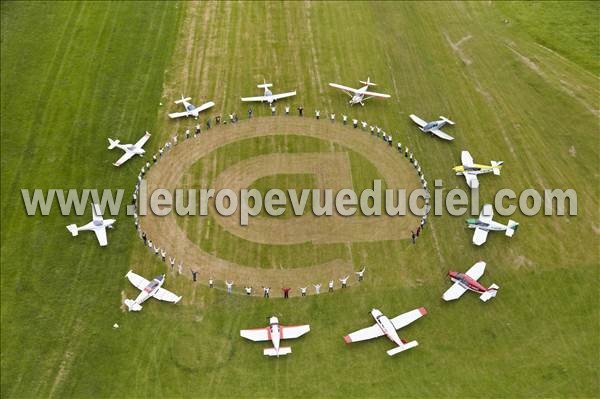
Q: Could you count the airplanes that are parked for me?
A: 12